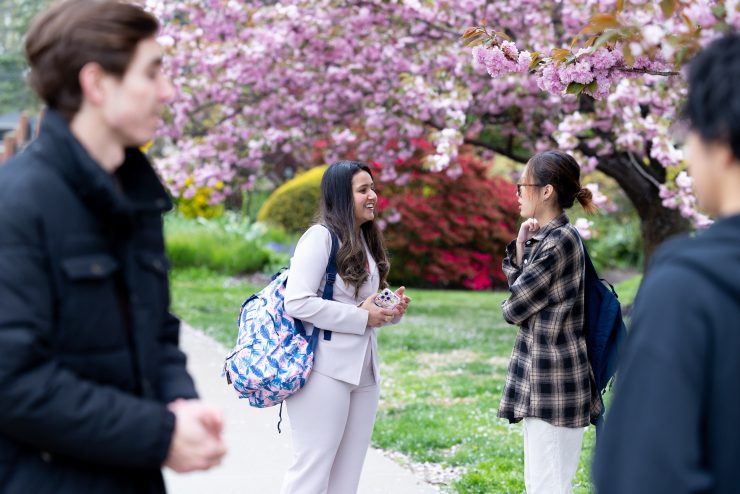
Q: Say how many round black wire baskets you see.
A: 0